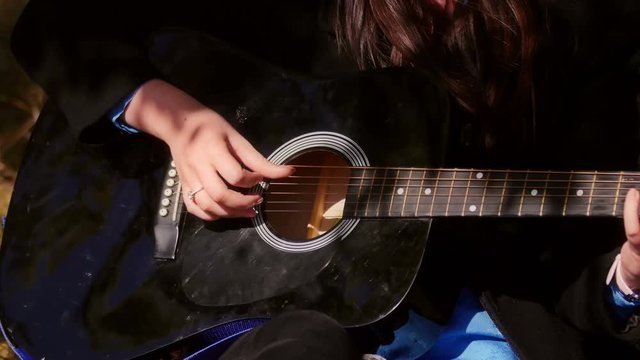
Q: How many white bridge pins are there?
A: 6